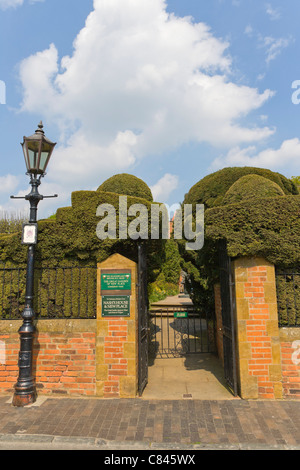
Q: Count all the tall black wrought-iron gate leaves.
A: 2